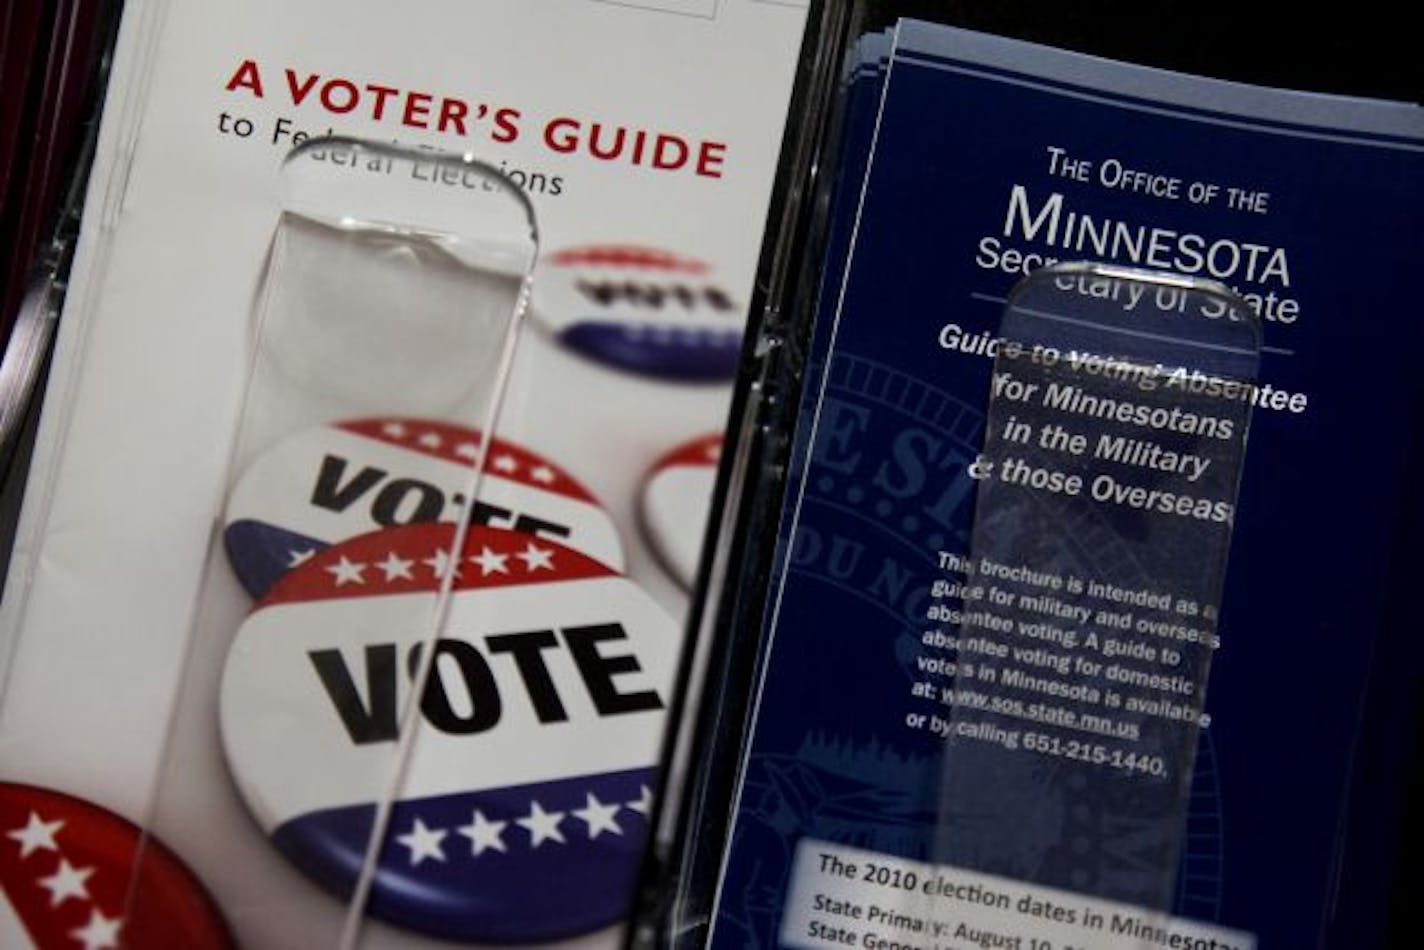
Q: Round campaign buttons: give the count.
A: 5